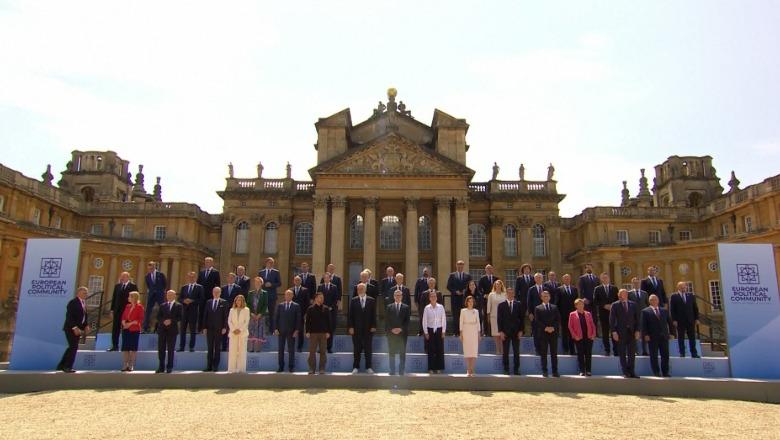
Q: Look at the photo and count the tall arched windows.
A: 9